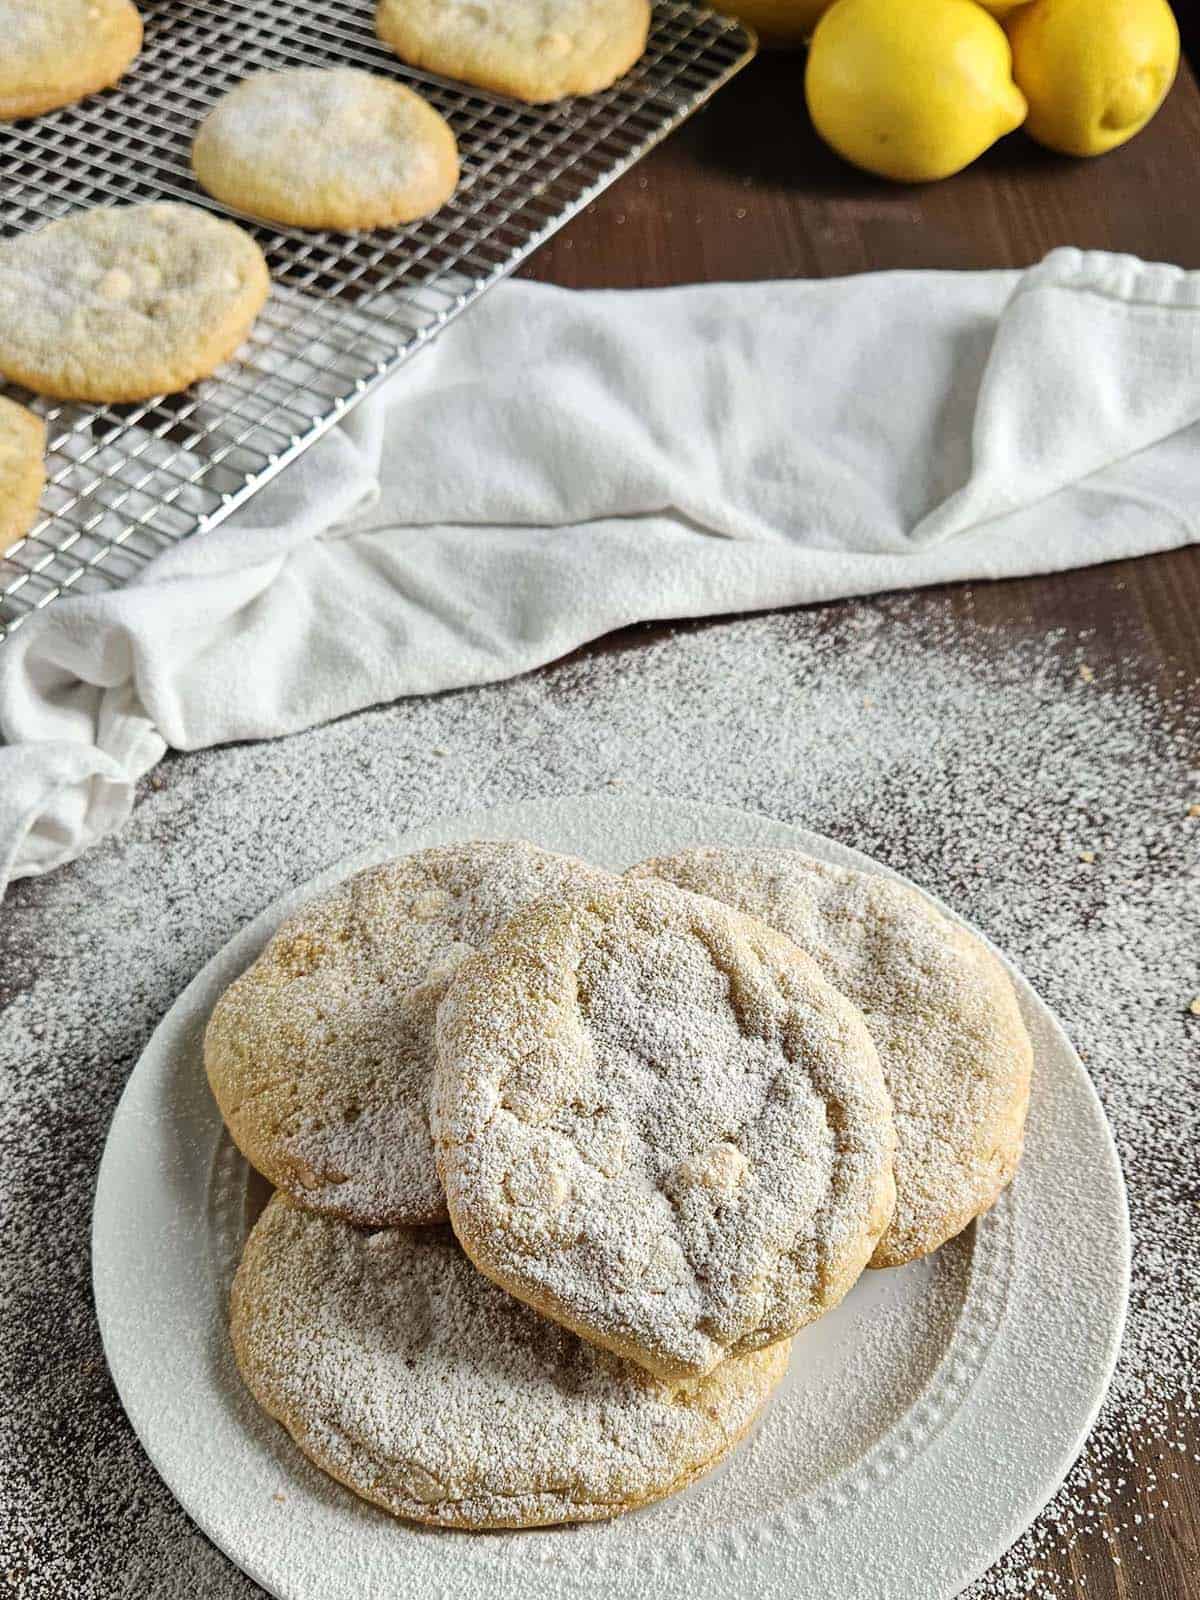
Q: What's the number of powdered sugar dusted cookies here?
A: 9